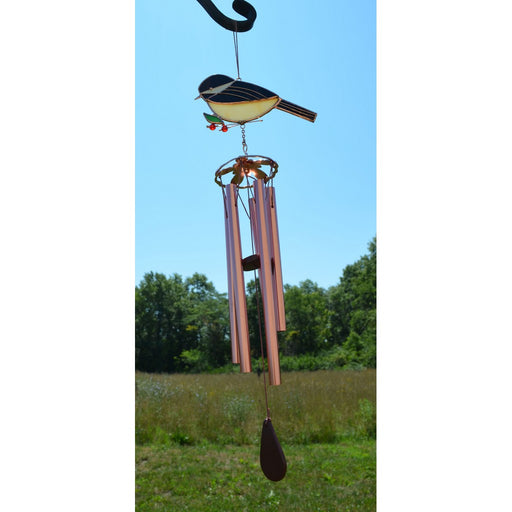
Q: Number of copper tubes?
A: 5